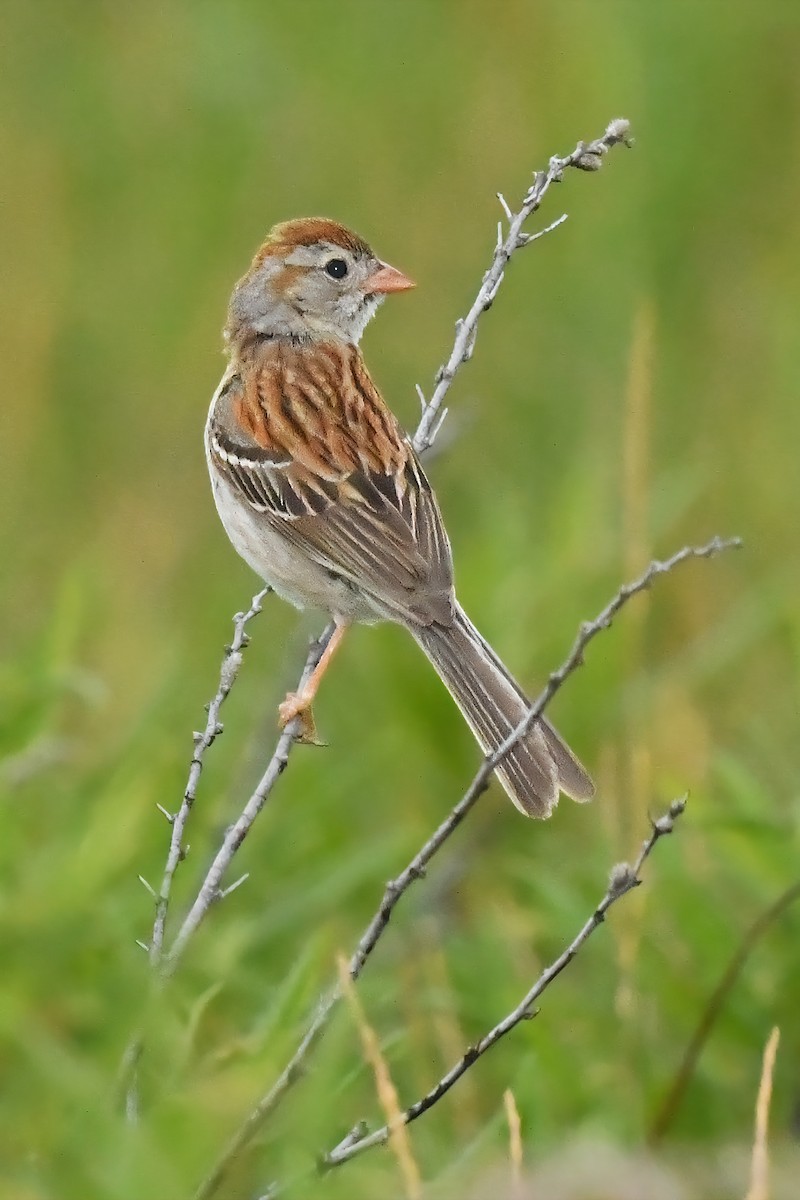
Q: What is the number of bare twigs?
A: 4